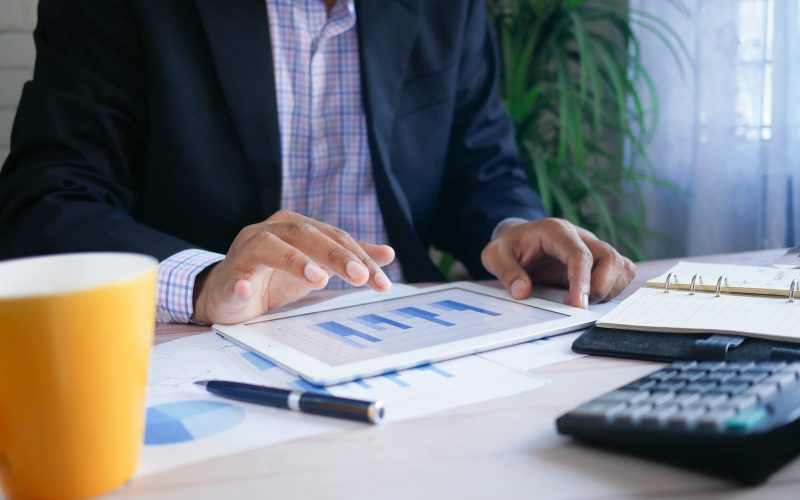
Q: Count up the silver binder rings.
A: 4